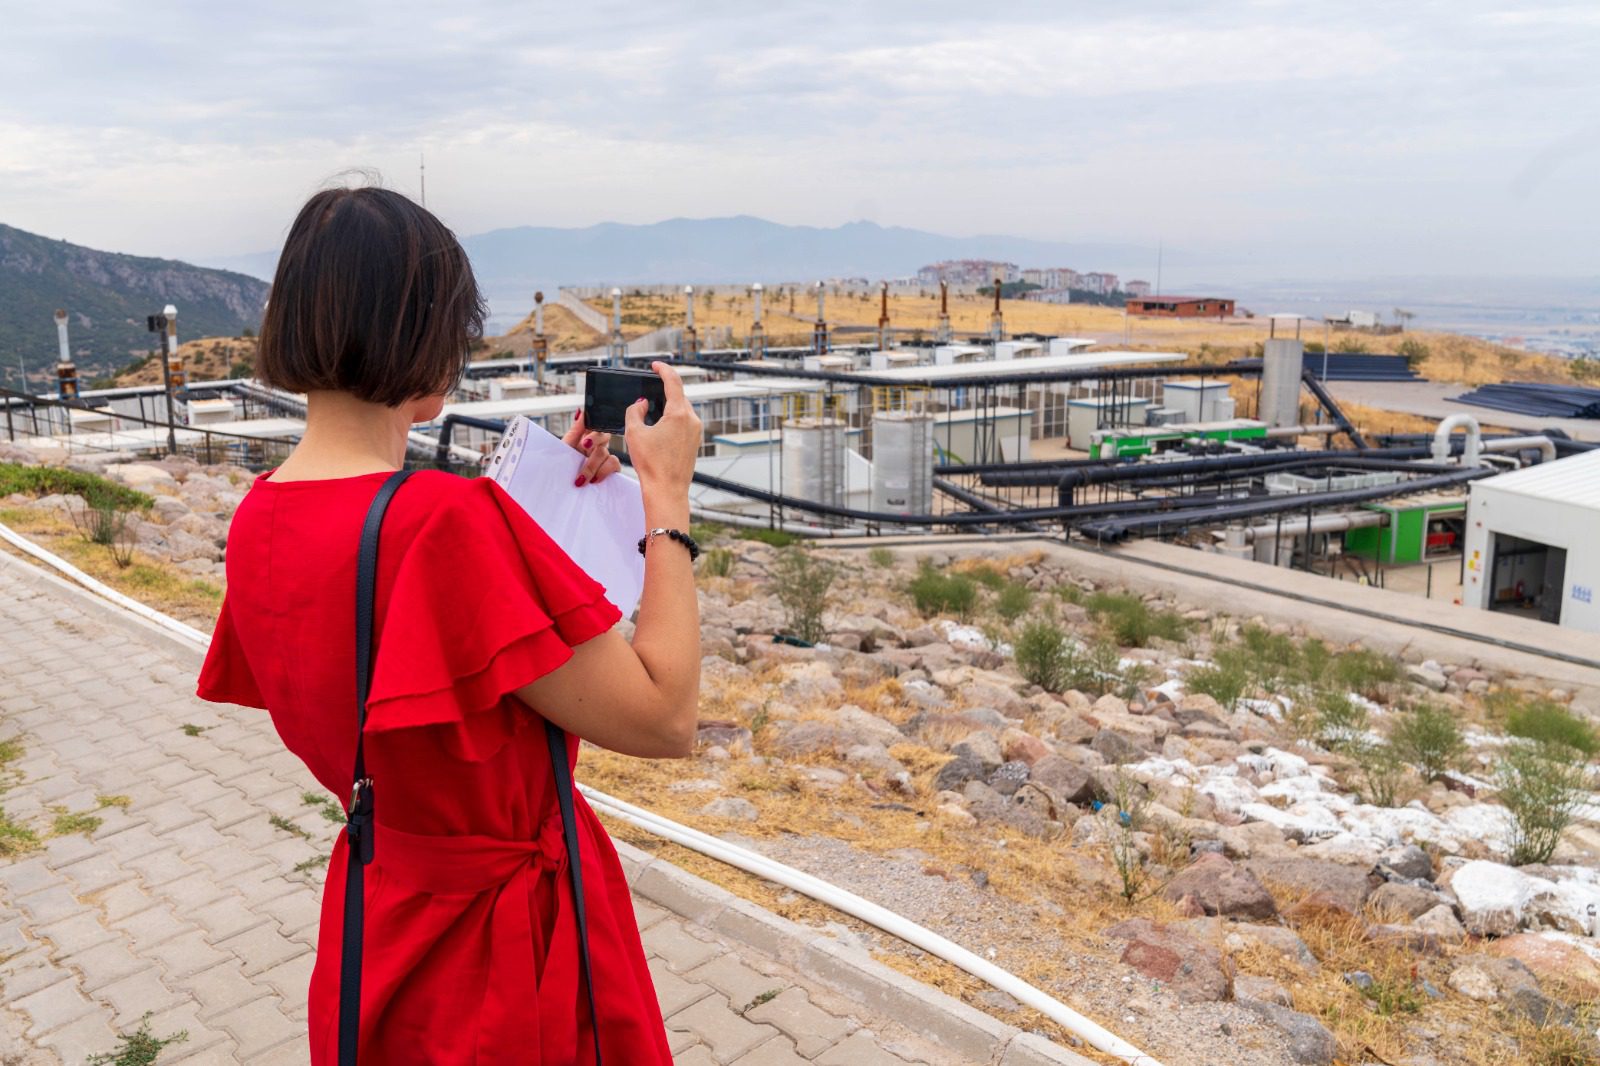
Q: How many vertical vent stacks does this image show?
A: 10